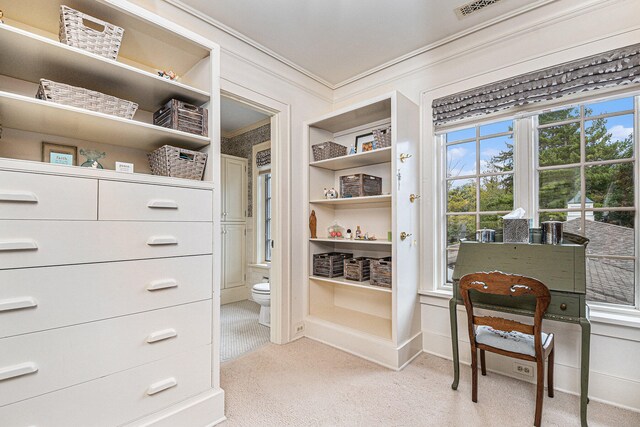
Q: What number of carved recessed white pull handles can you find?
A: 9